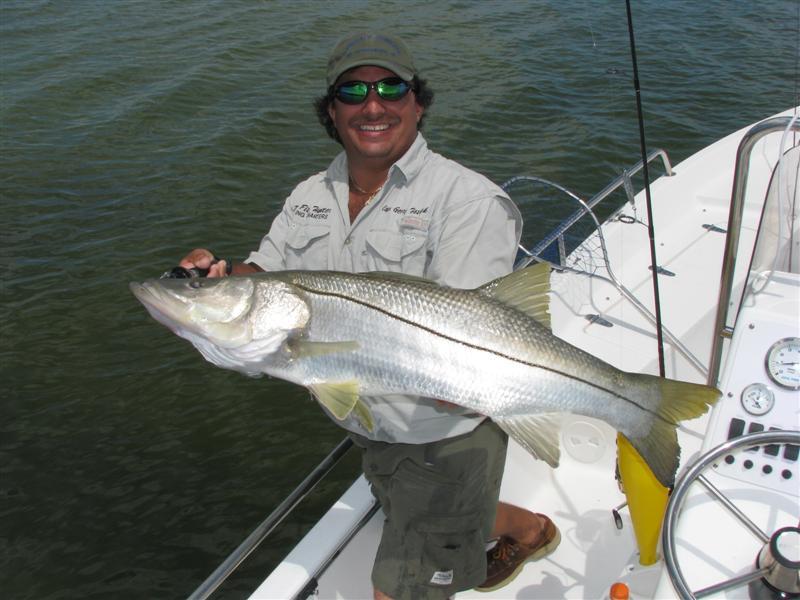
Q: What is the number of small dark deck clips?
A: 3